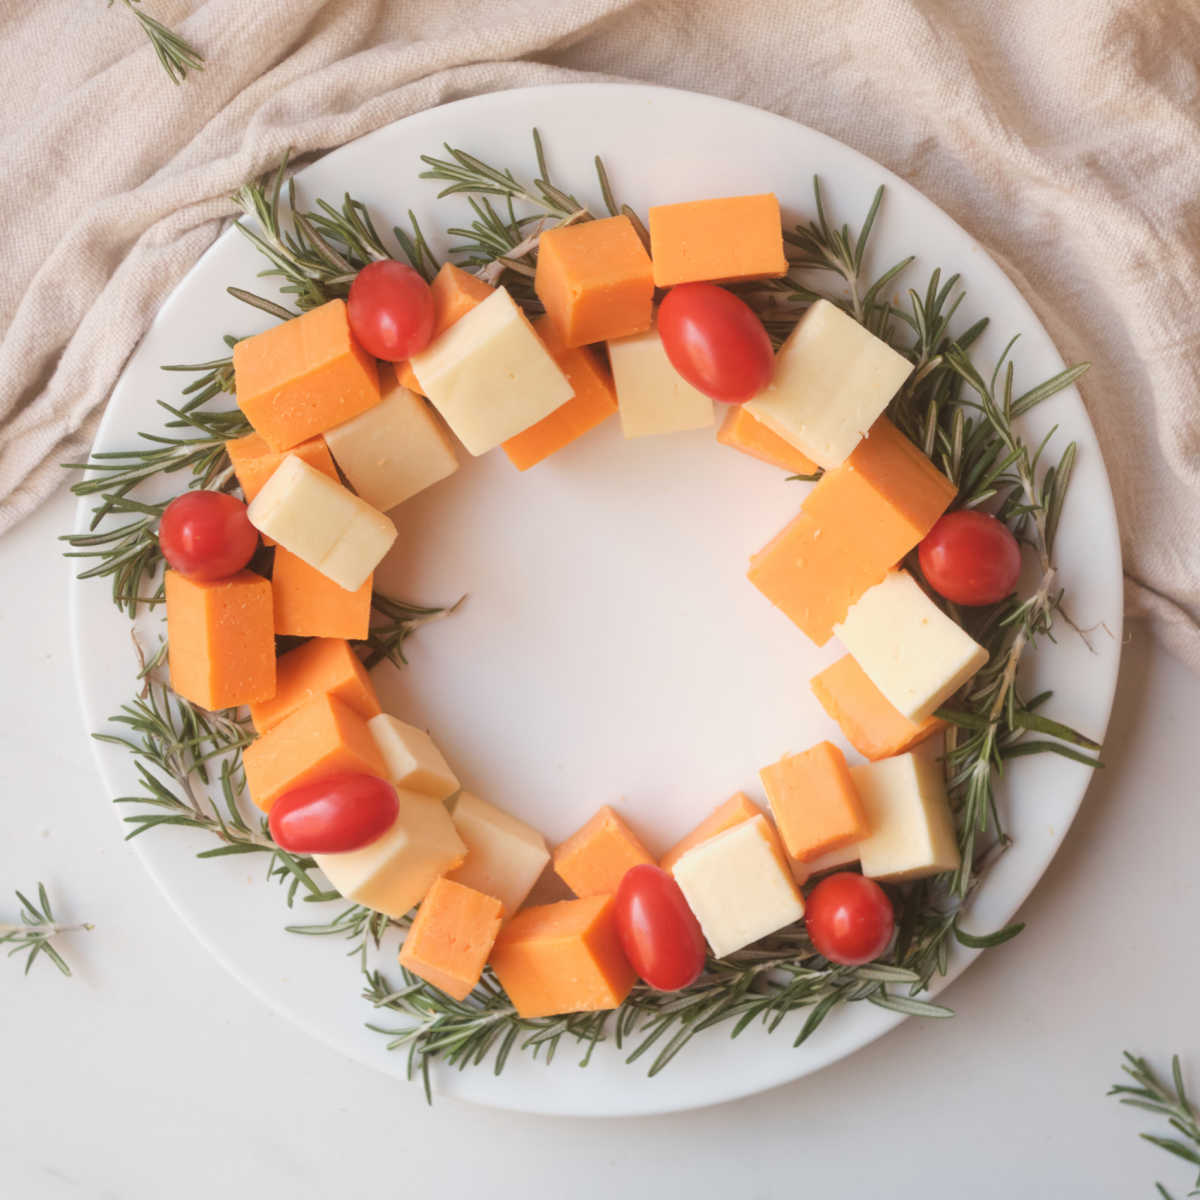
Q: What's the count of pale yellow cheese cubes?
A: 11